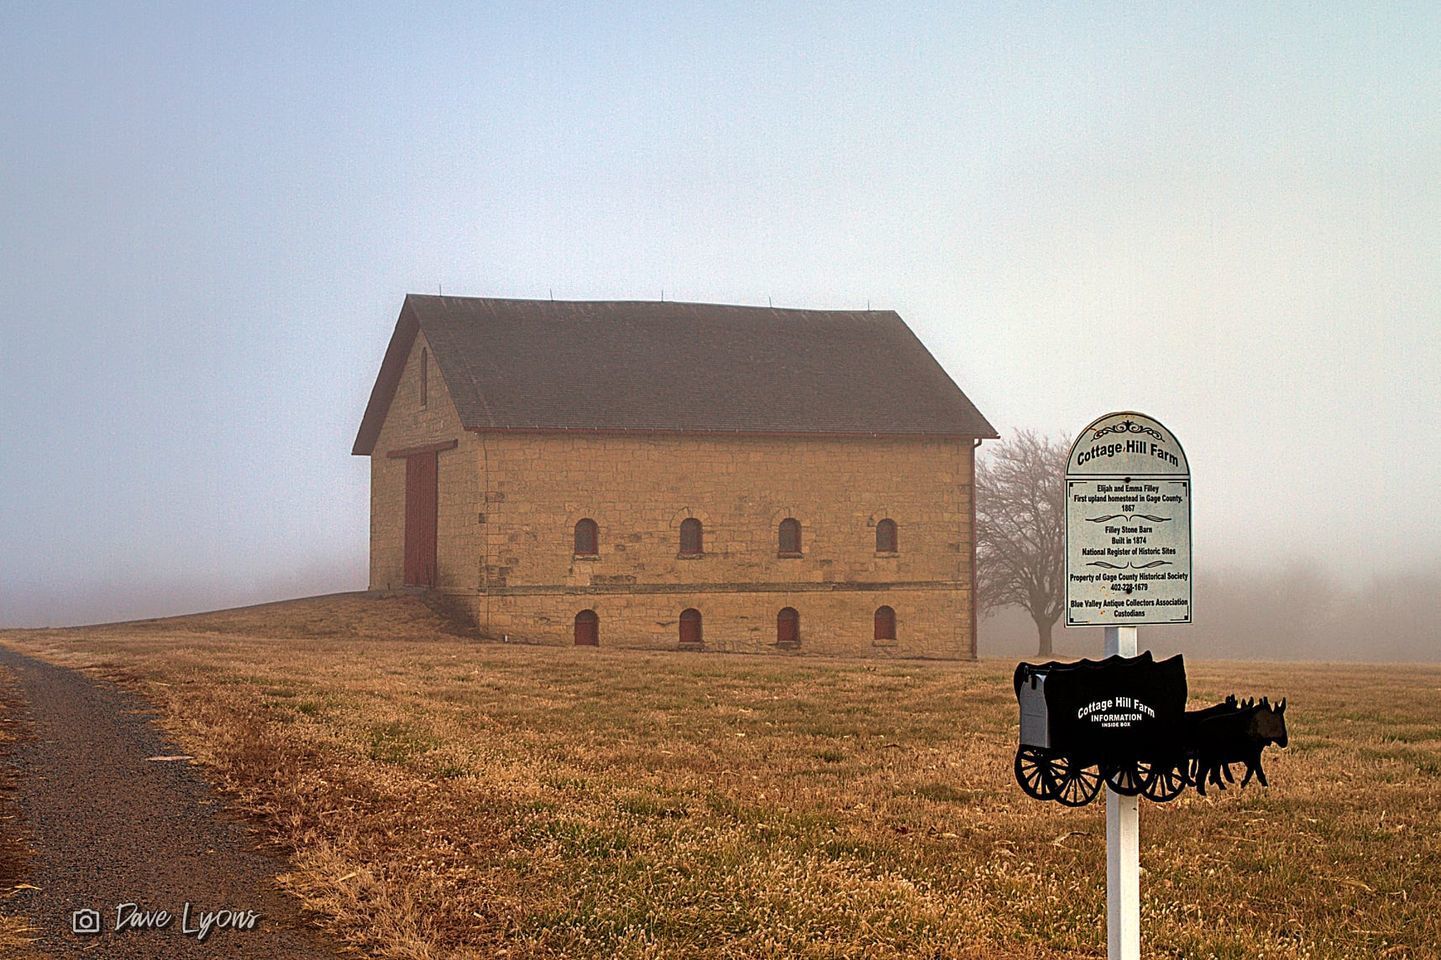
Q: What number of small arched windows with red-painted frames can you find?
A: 8